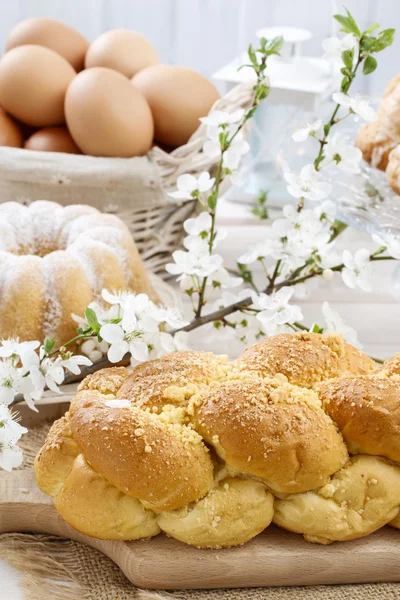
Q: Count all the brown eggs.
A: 7